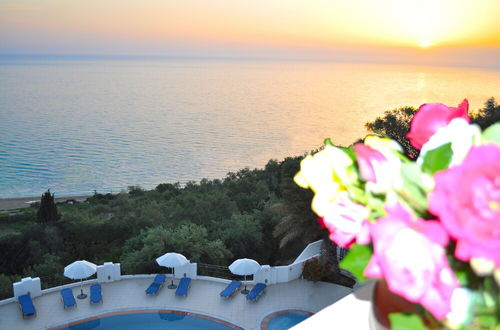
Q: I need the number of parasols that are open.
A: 3